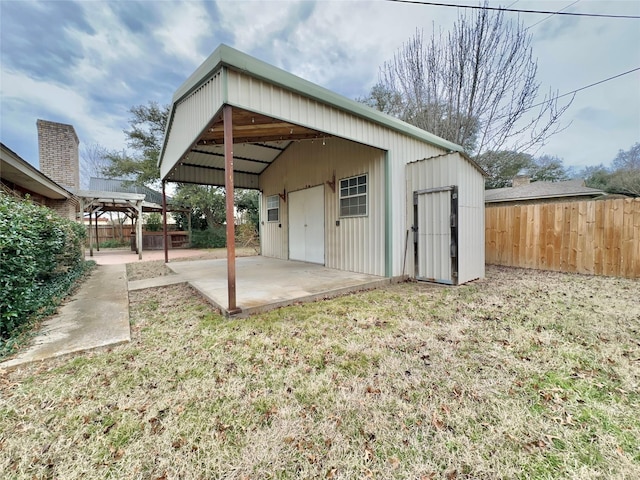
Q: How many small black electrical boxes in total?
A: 2